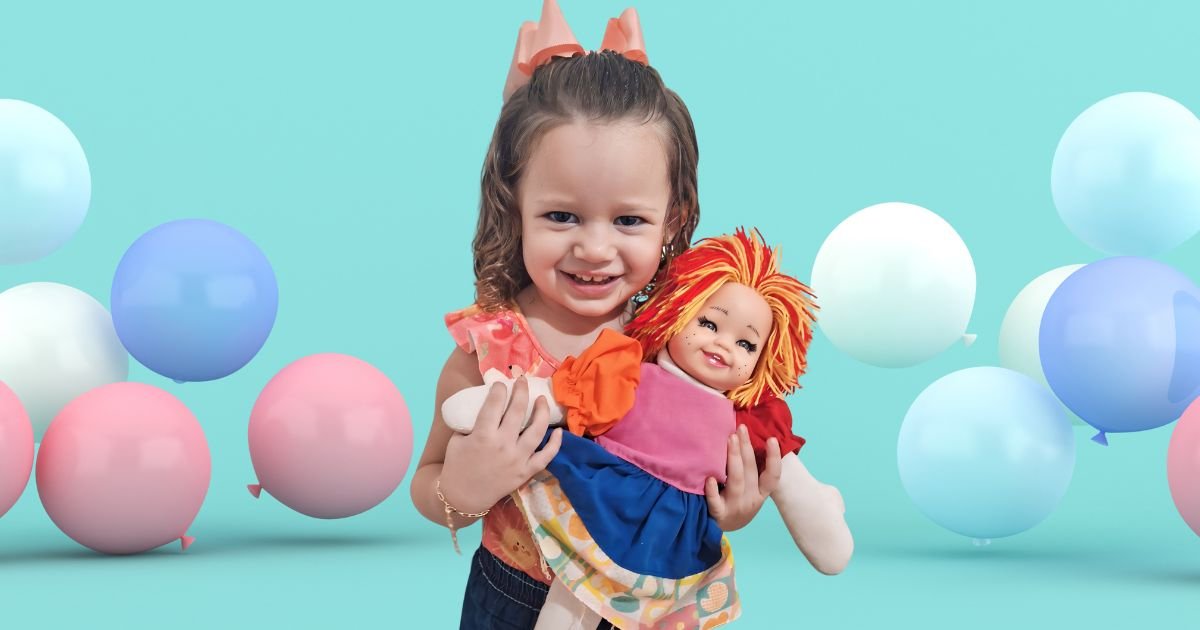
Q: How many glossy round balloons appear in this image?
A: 12